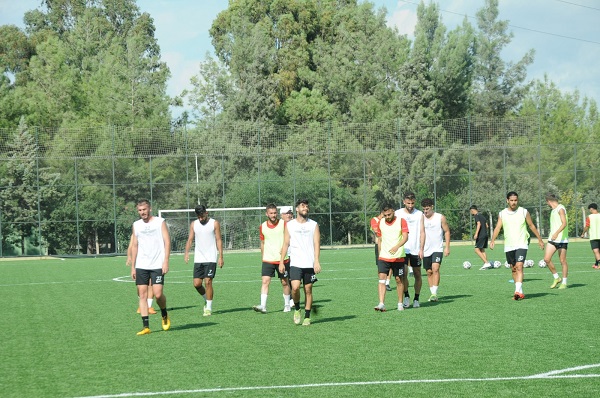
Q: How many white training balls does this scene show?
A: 6